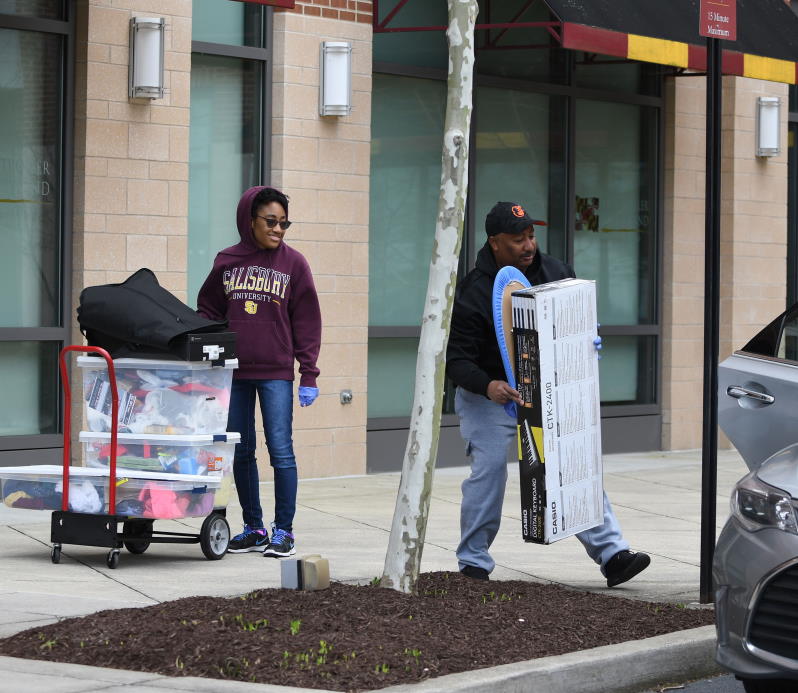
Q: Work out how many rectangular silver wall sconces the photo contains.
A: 3